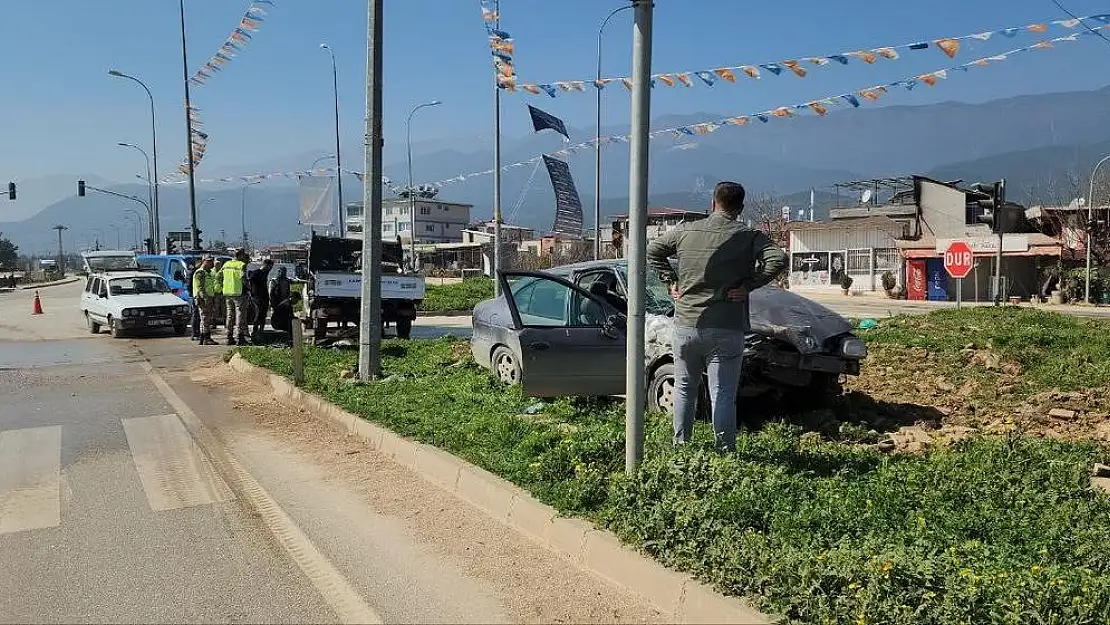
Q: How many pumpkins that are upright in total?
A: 0